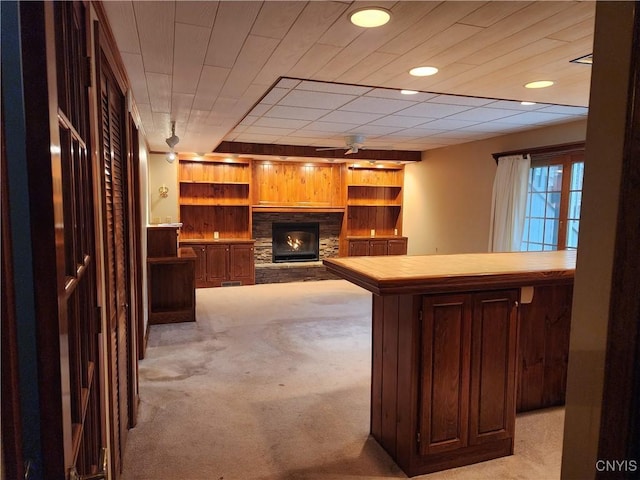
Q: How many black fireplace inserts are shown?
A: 1